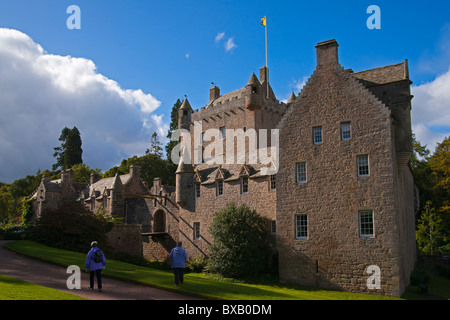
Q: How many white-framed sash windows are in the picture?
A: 12